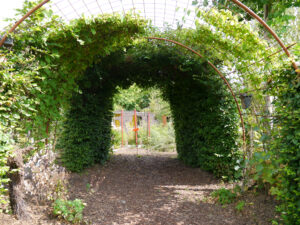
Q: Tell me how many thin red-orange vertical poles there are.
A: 3